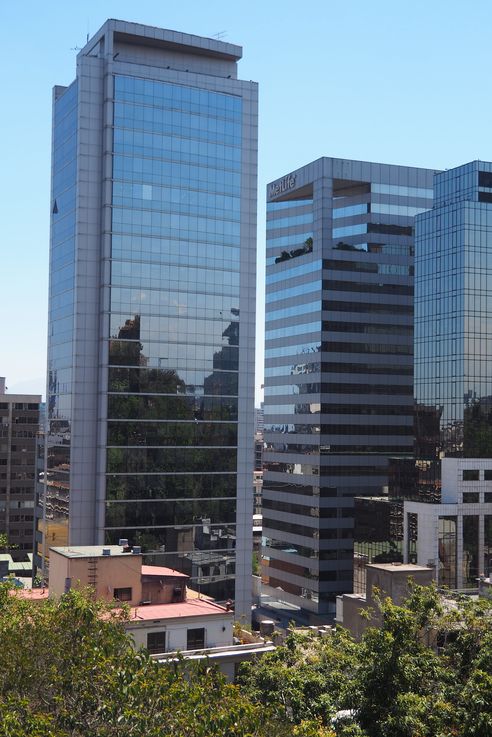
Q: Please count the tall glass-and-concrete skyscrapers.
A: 3